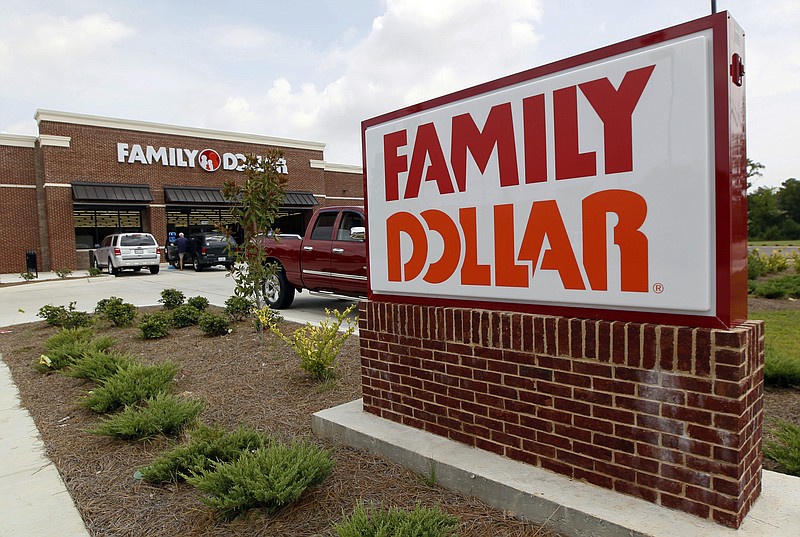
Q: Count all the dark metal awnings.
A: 3